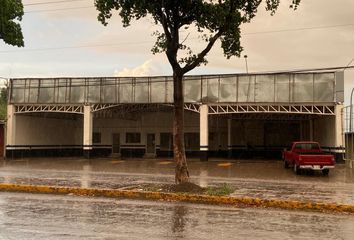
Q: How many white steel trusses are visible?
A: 3